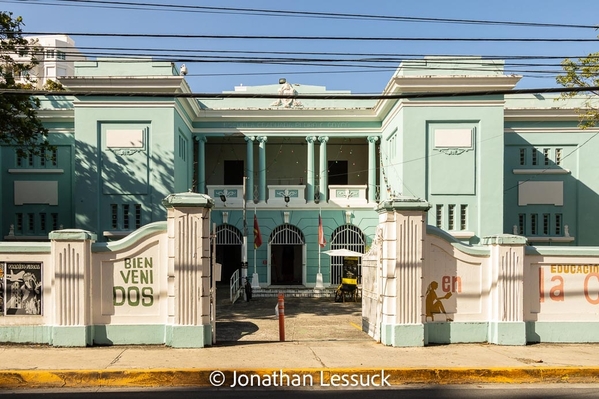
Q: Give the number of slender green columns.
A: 6